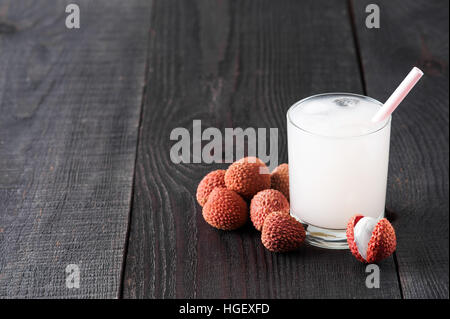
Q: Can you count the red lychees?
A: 7